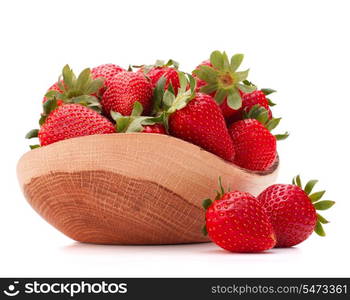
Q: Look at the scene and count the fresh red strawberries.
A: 12